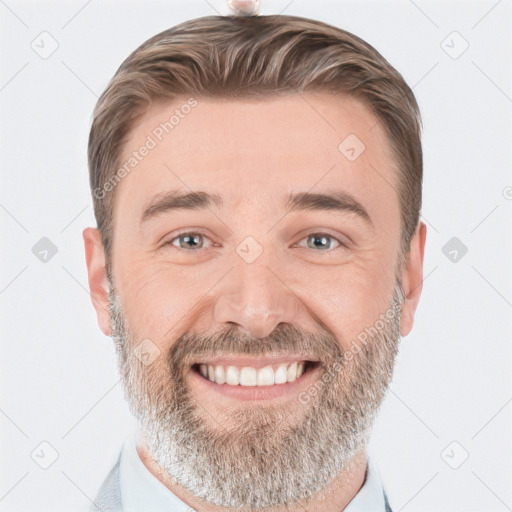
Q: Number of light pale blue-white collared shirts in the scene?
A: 1